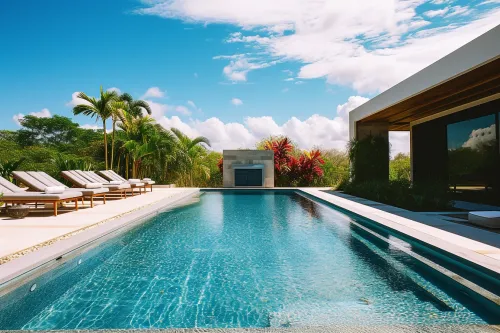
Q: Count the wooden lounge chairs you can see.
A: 5